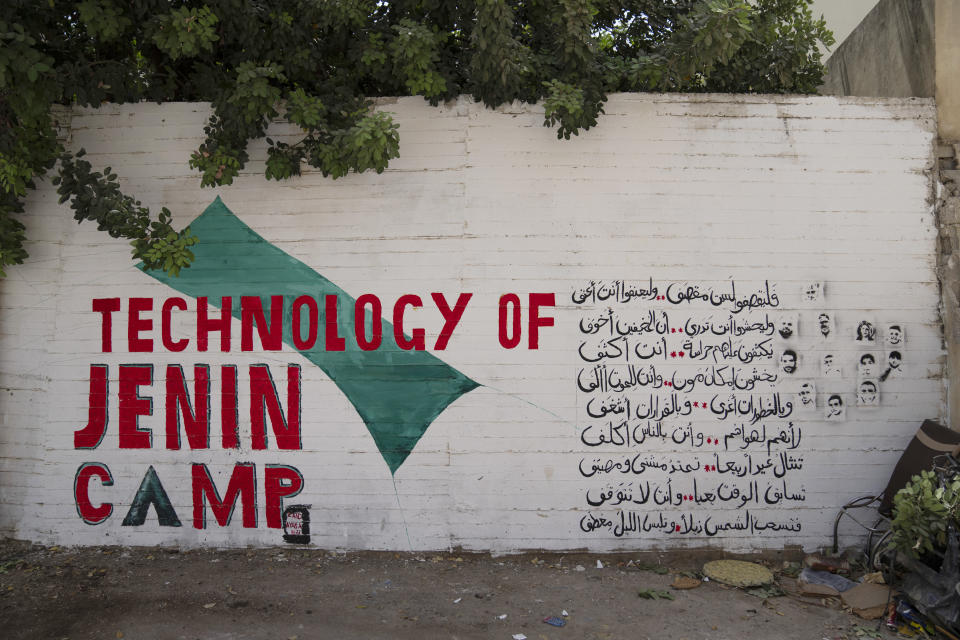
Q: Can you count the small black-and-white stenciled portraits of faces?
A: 12